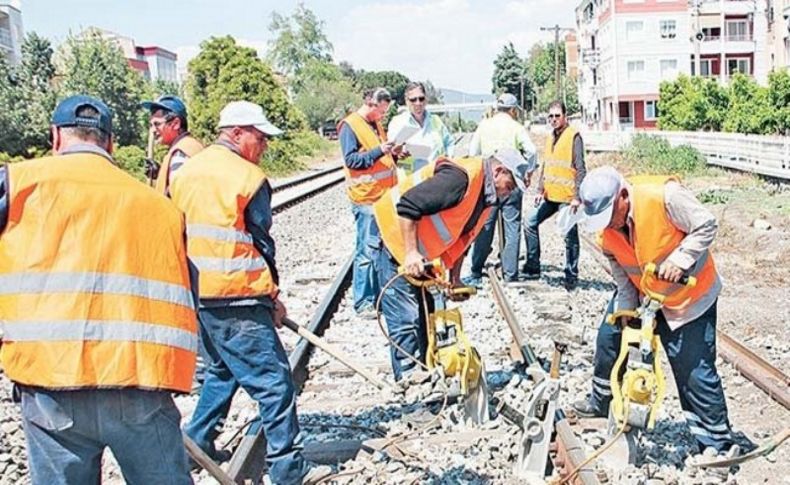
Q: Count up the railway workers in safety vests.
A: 9